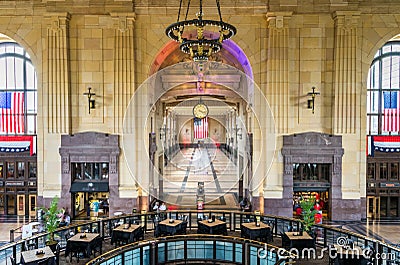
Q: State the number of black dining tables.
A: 8